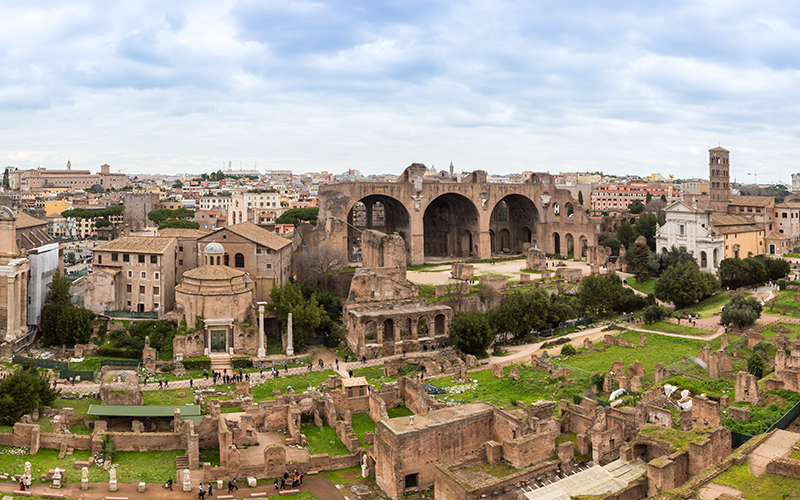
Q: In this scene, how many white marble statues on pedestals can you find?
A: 6